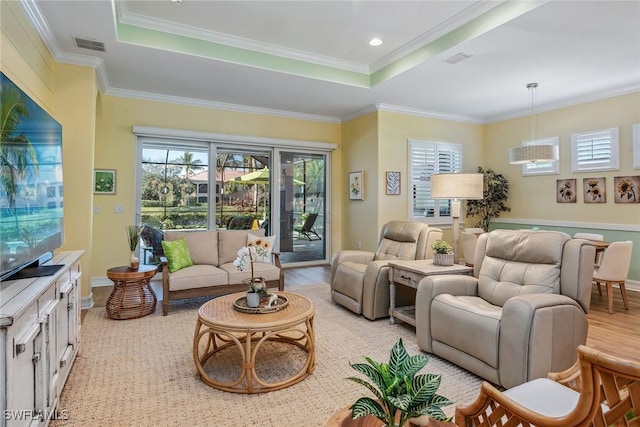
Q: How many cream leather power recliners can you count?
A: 2